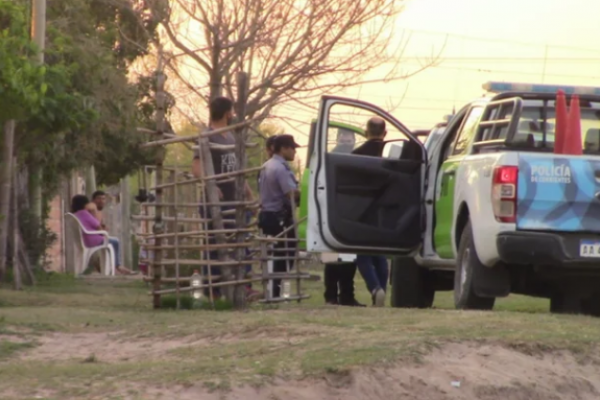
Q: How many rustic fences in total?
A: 1